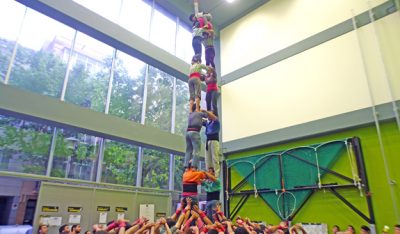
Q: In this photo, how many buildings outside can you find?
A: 1